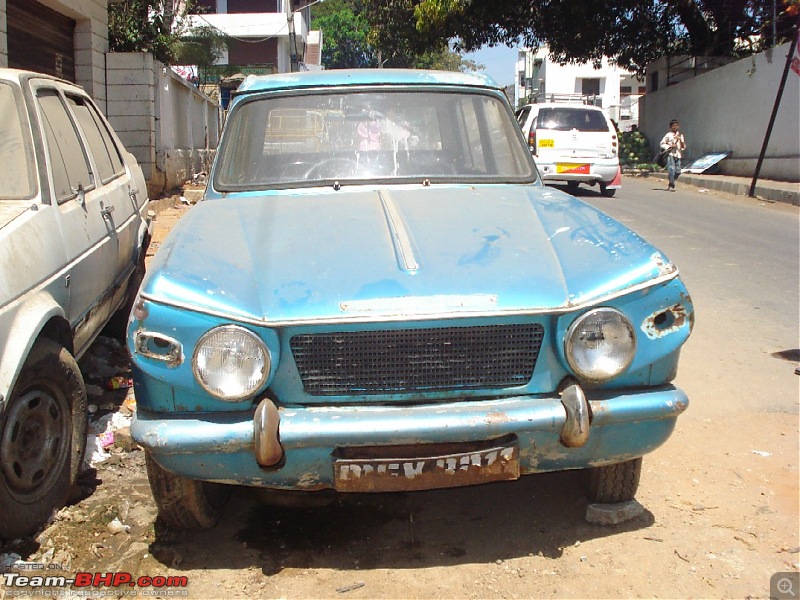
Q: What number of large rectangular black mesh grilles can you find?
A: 1